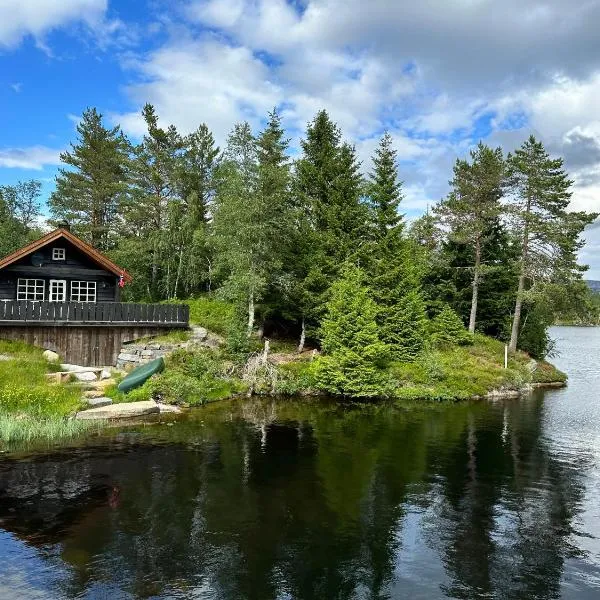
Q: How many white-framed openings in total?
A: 4